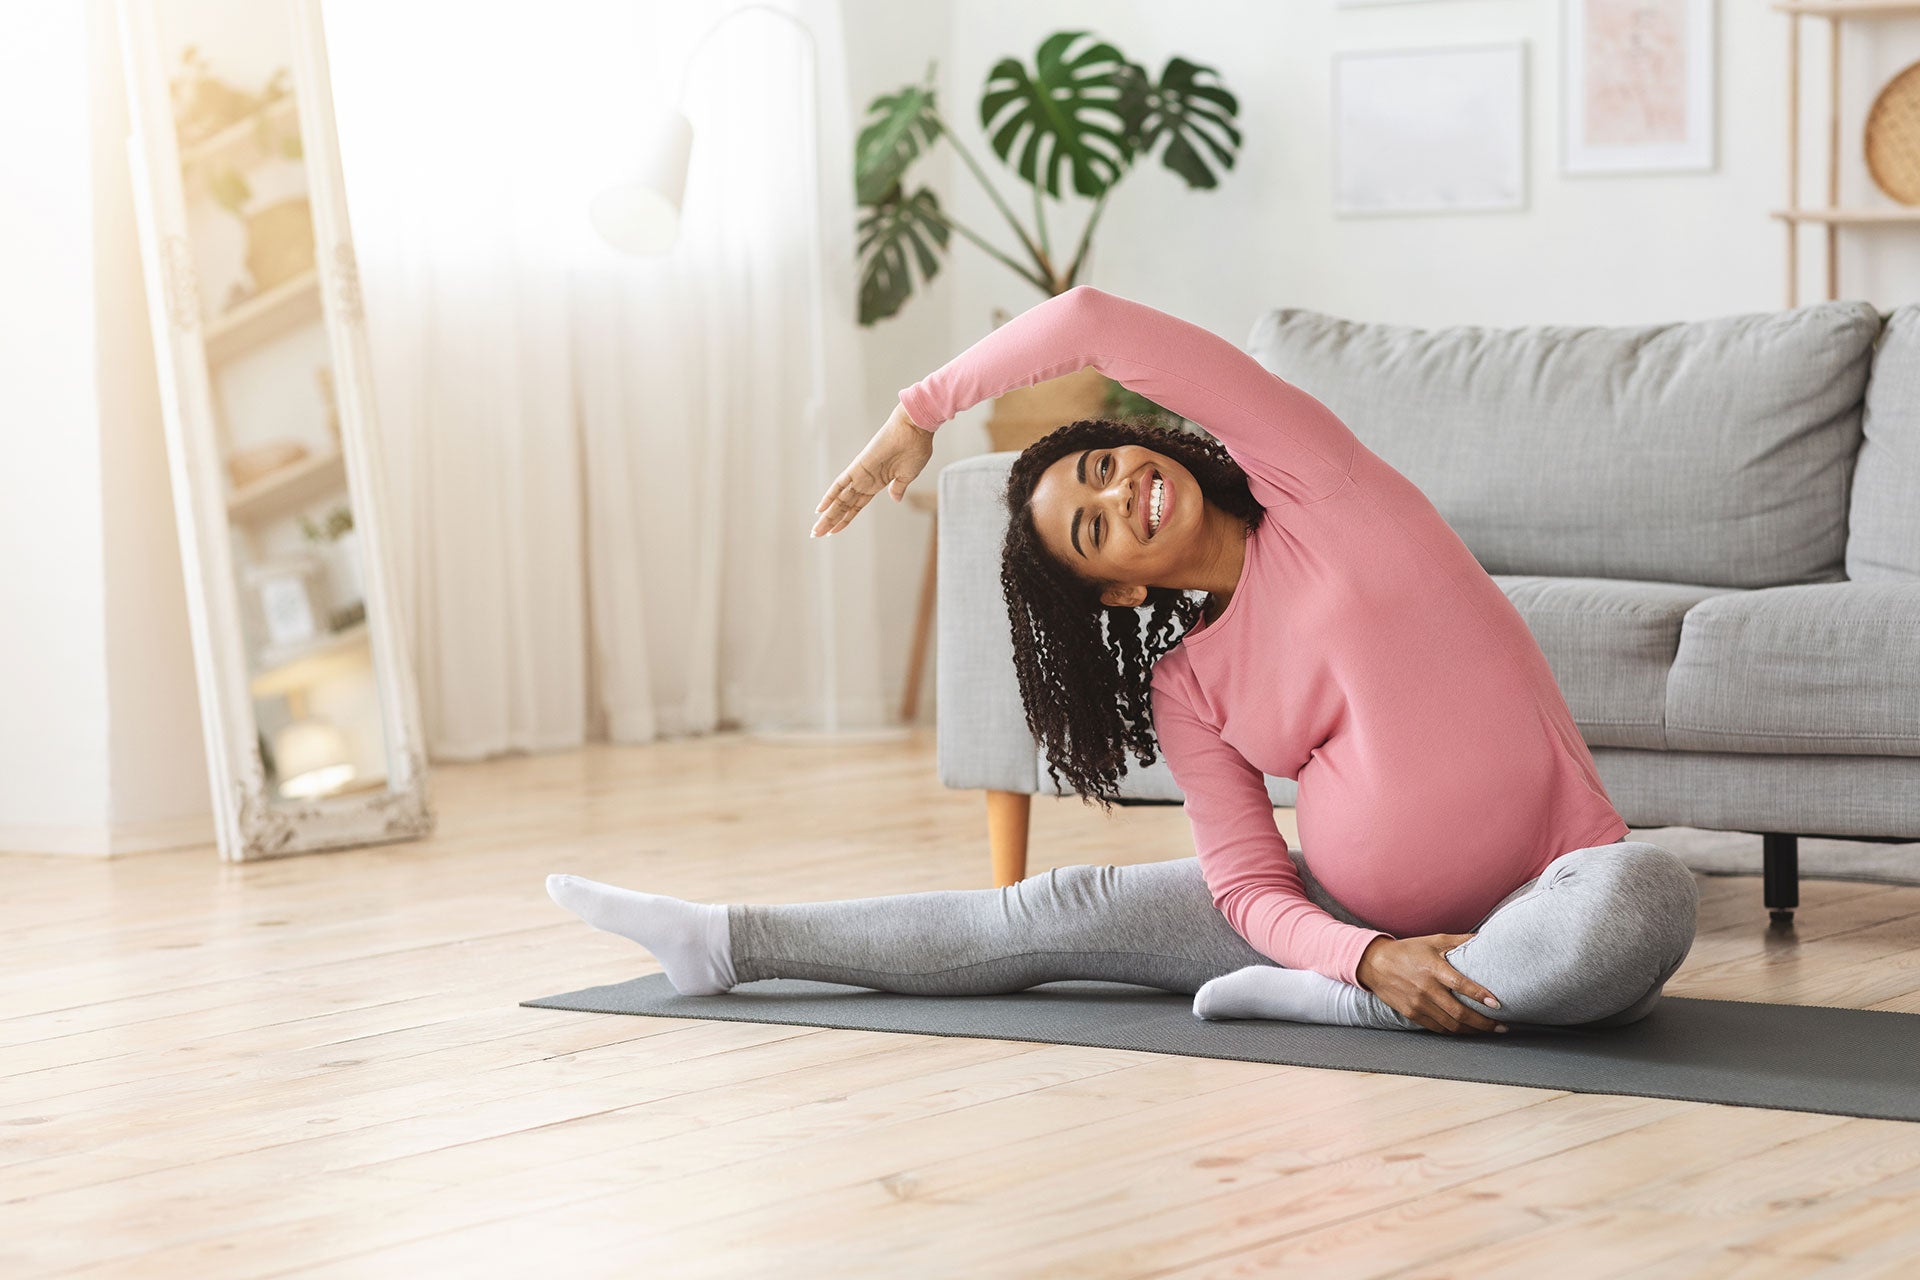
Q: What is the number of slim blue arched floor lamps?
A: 0